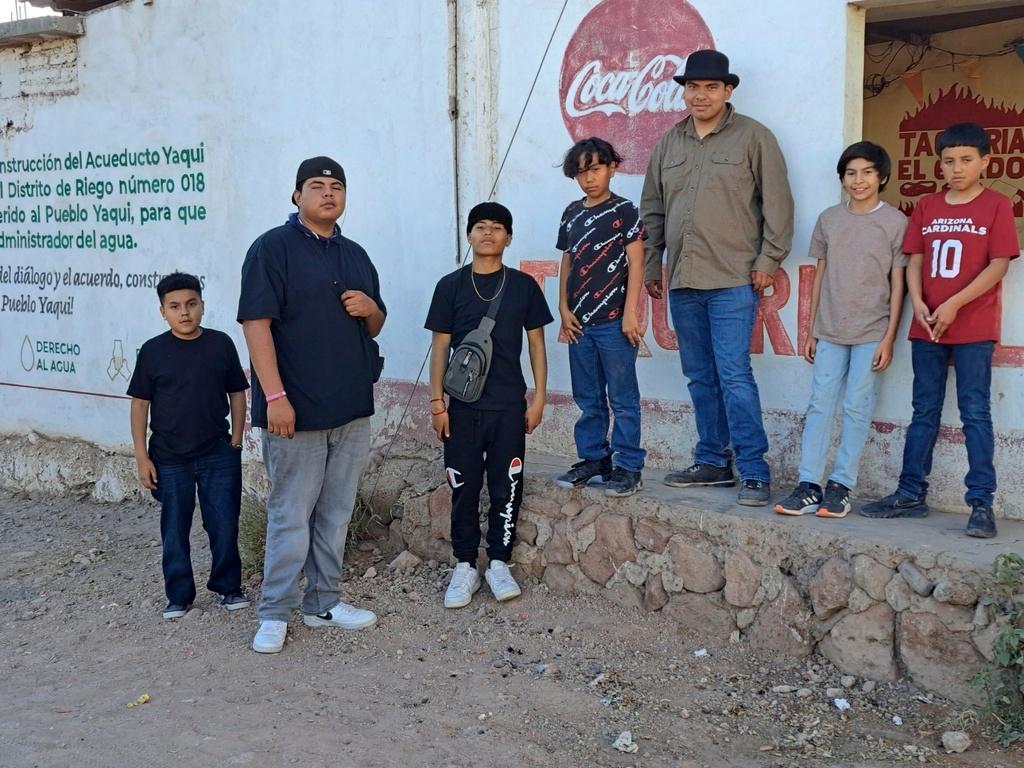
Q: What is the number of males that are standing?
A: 7